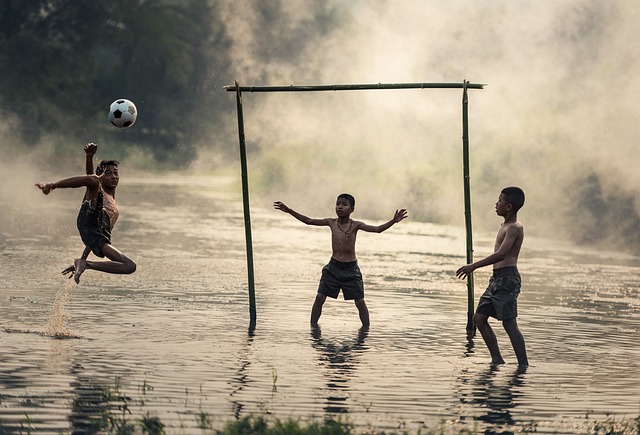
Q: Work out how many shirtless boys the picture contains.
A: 3